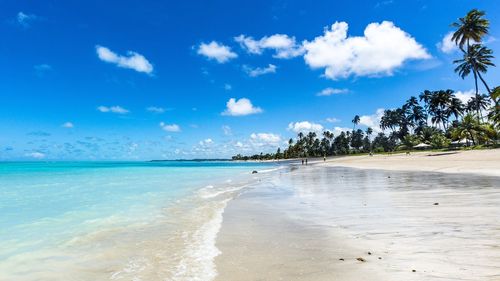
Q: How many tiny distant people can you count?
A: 3